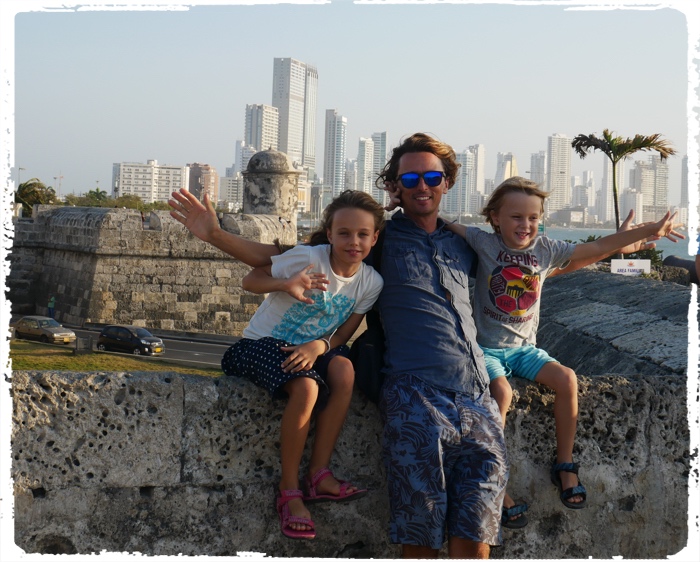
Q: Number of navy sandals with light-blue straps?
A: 2